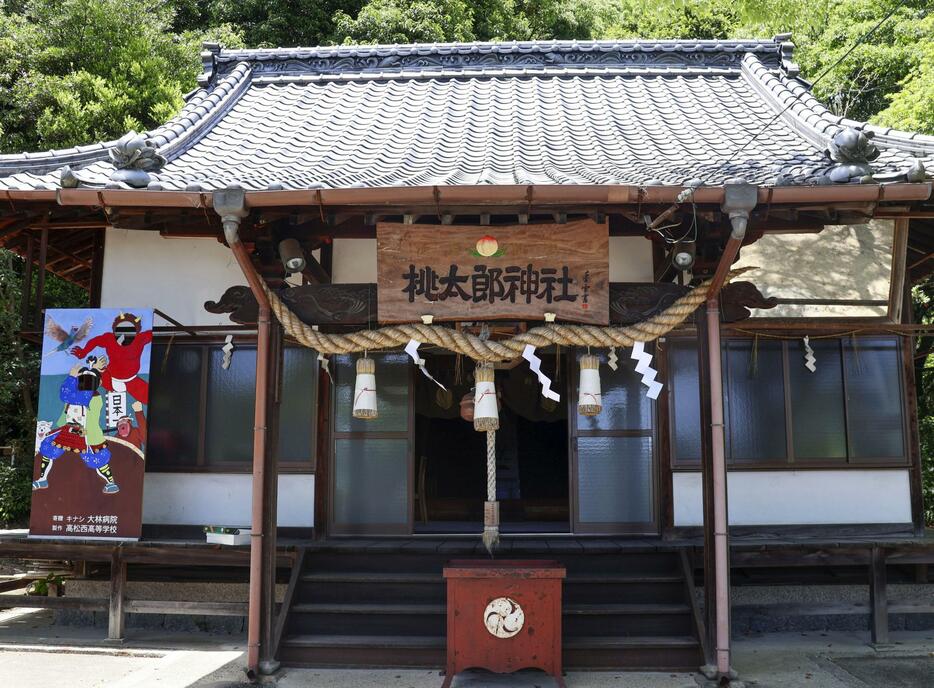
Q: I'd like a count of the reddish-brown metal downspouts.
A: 2